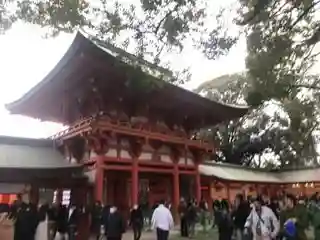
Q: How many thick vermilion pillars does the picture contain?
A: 4